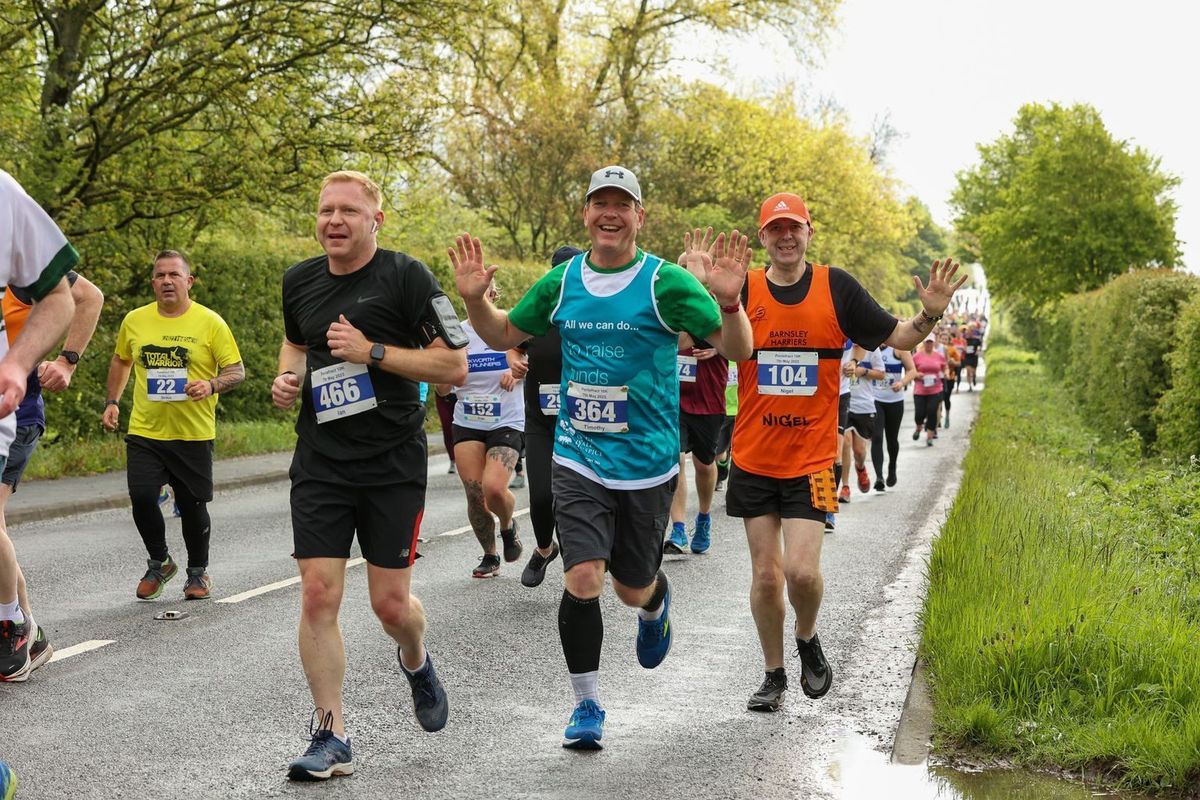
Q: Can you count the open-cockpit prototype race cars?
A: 0